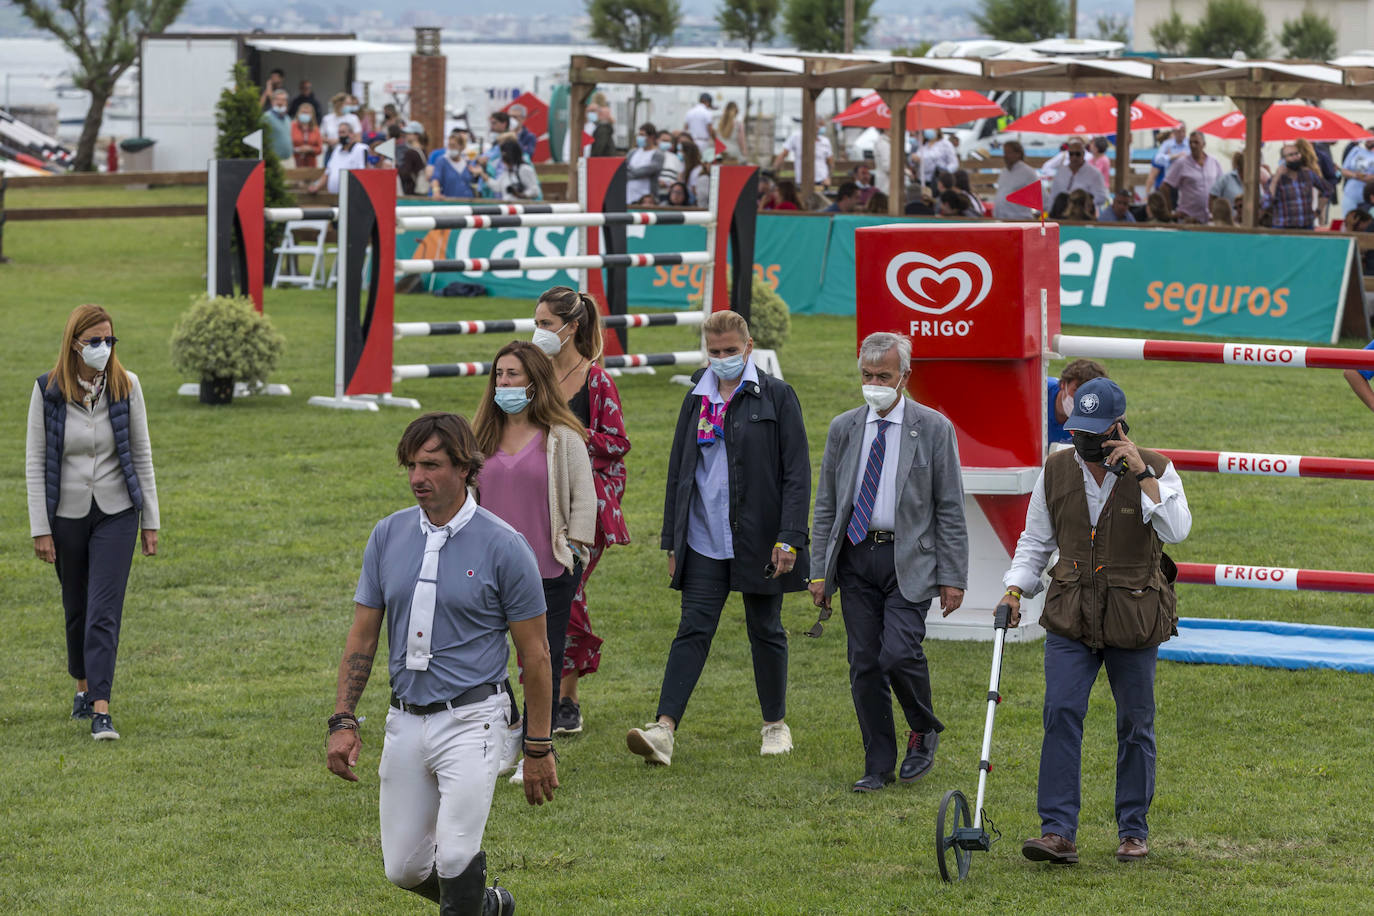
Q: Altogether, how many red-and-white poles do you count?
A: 3